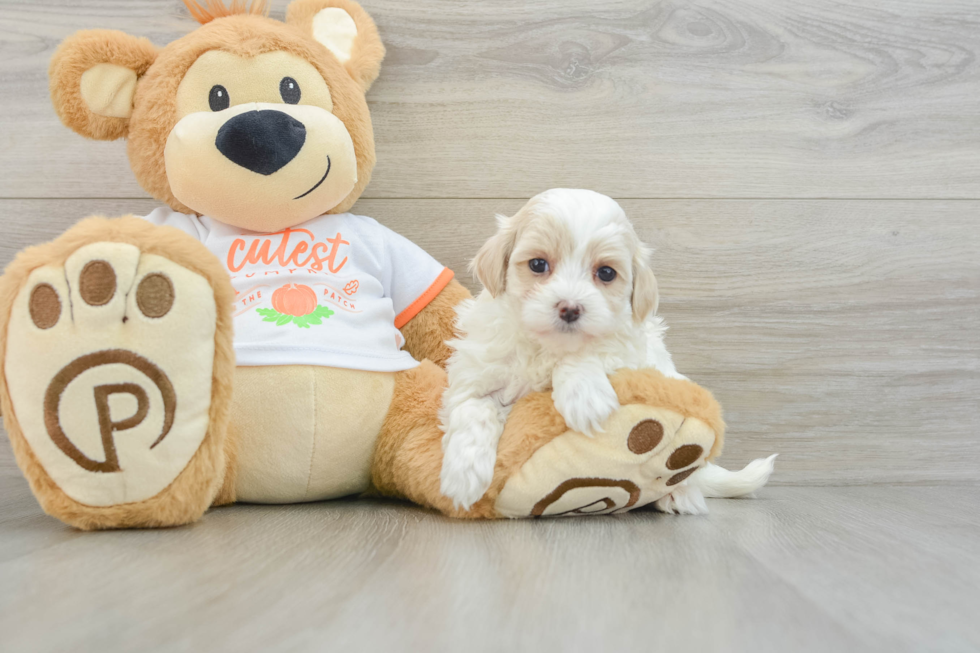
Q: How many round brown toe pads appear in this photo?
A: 6